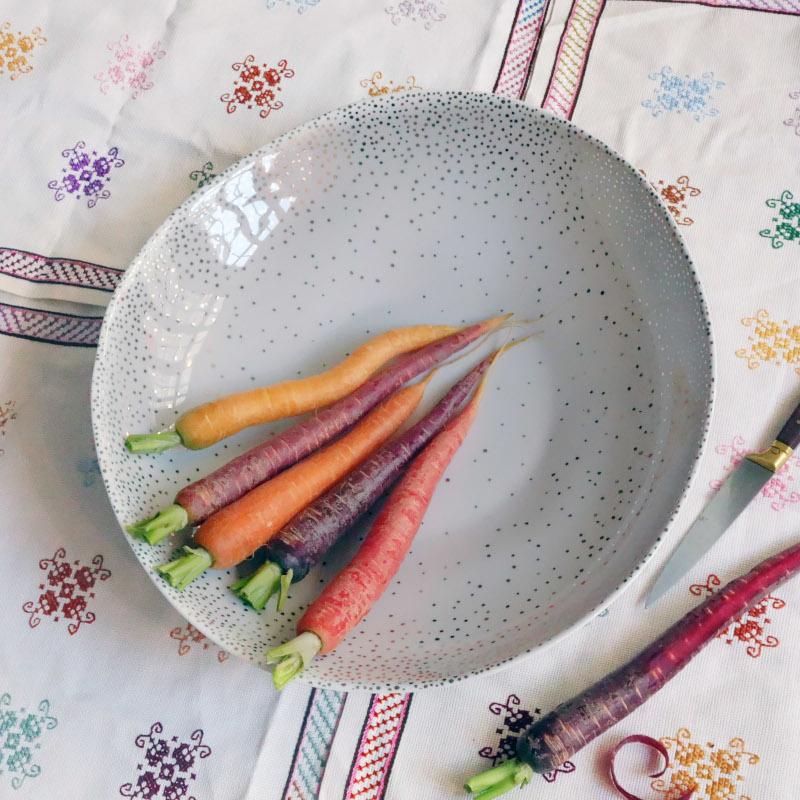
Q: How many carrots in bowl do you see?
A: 5